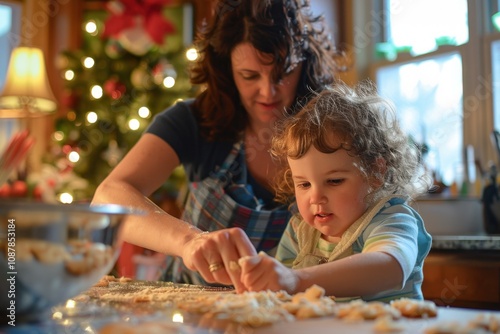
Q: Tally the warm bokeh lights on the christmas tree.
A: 11